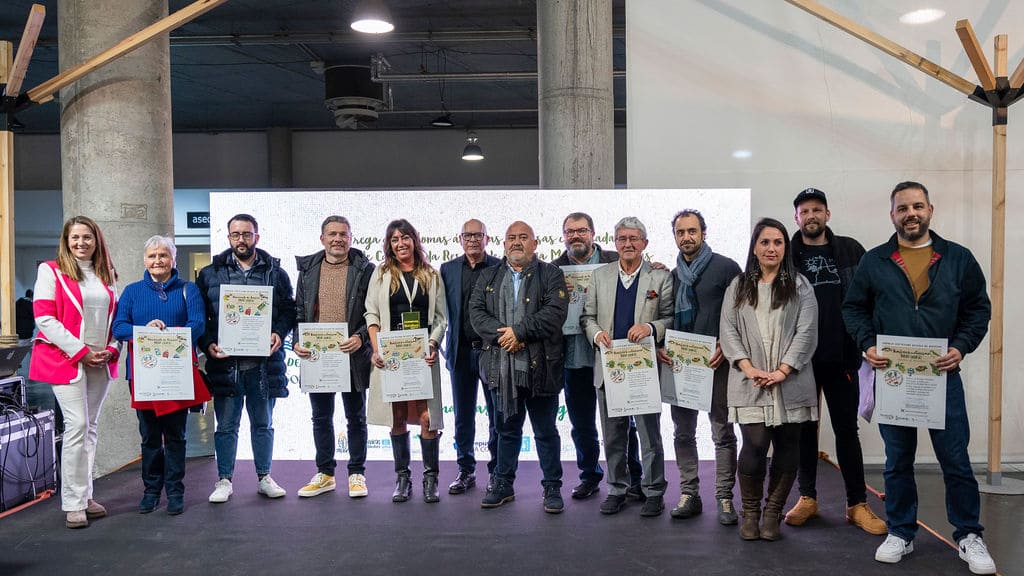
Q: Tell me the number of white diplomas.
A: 8